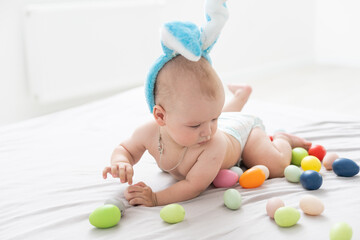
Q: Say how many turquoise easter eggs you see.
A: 2